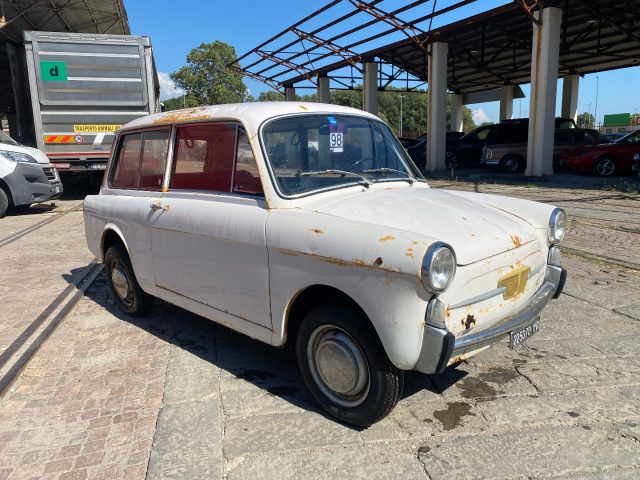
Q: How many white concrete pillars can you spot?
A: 8